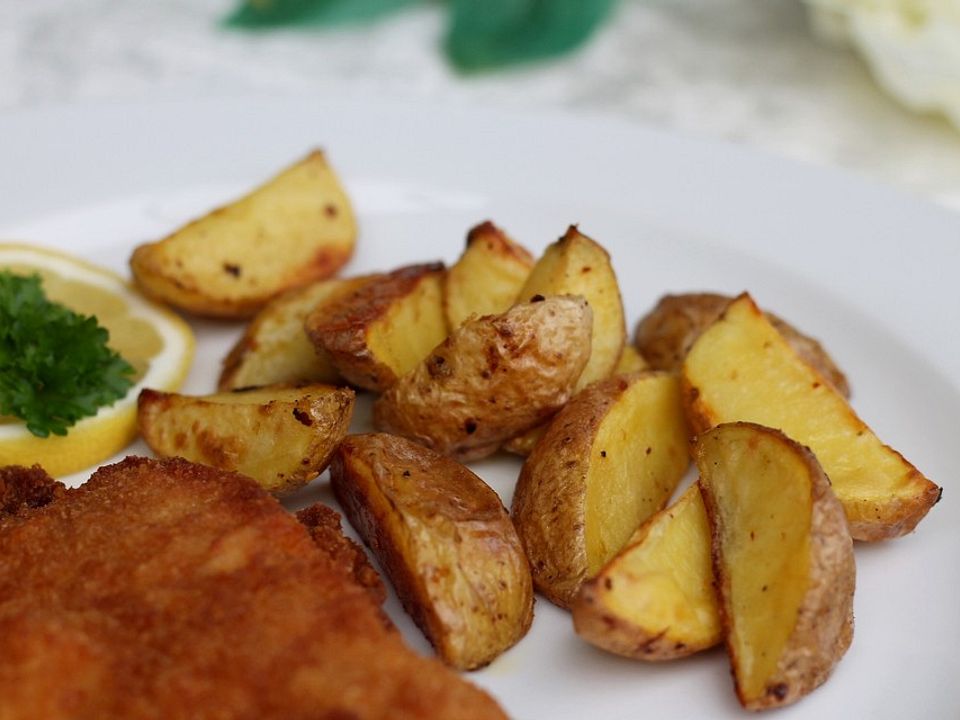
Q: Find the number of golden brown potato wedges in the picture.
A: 13